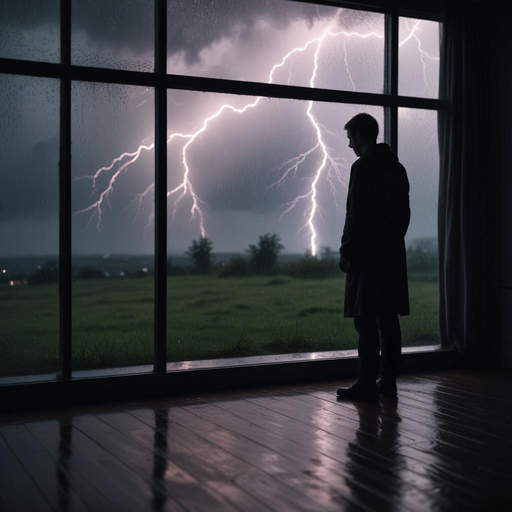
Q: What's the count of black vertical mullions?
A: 3